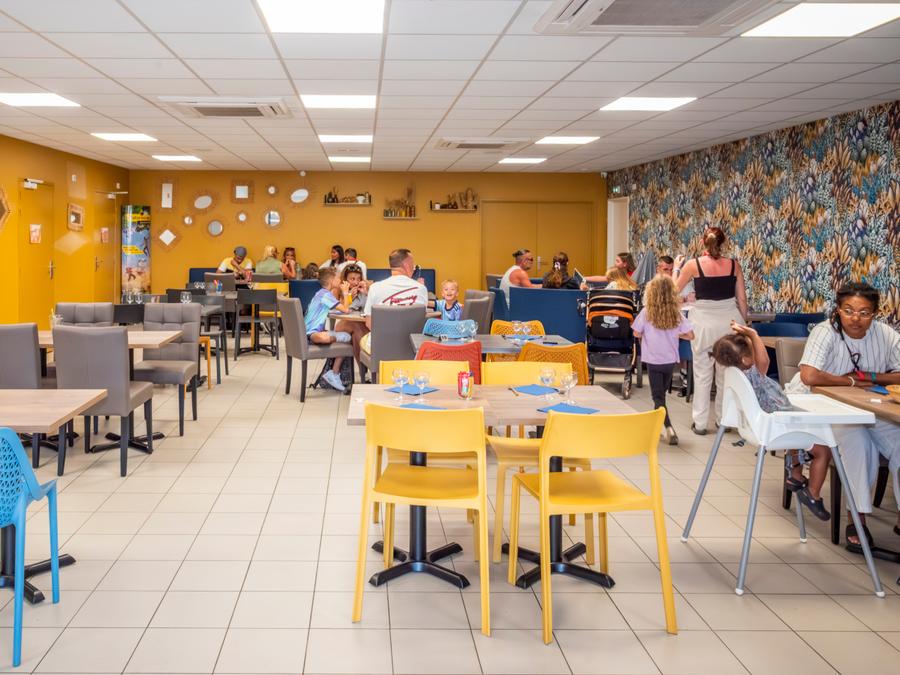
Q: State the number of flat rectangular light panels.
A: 11